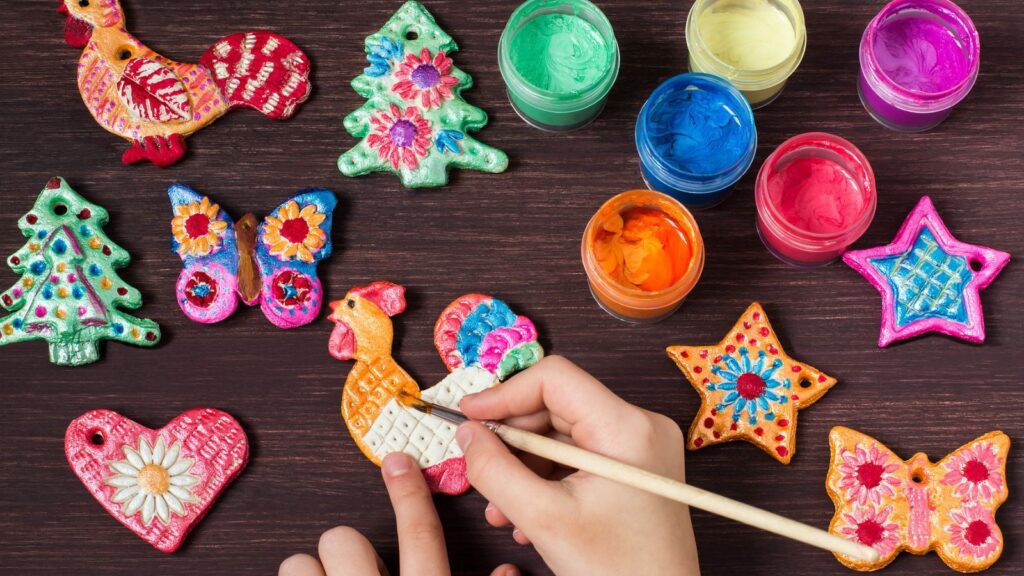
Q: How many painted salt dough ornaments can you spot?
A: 9